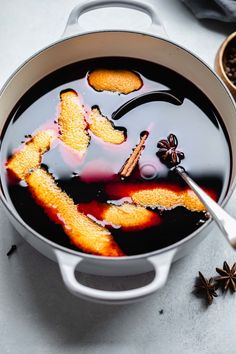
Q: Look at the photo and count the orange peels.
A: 7